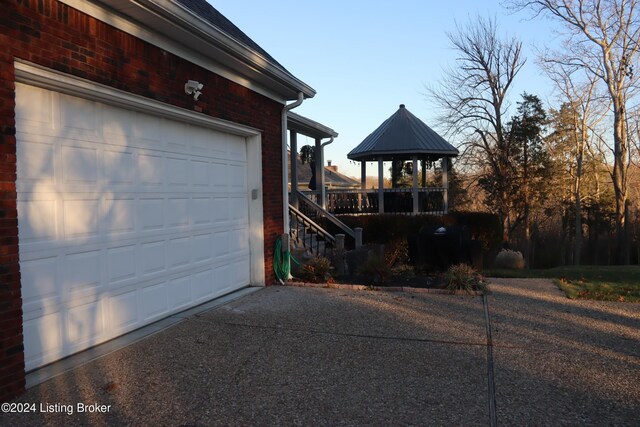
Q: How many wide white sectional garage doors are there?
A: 1